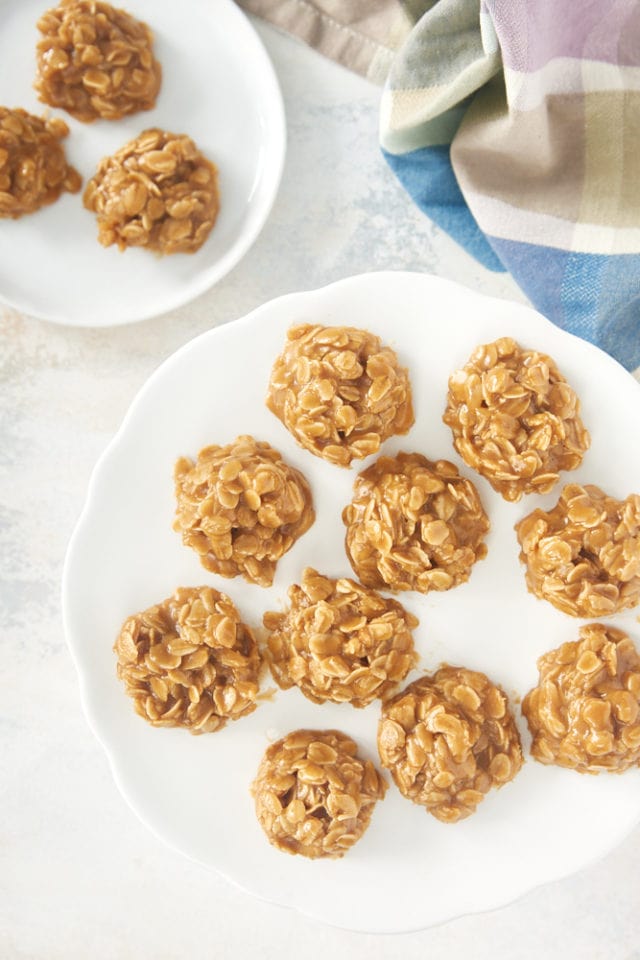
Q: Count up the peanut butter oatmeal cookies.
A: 13